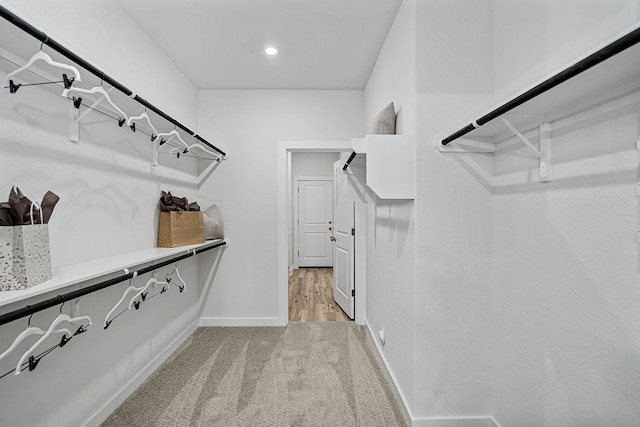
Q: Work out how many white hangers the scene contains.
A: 10